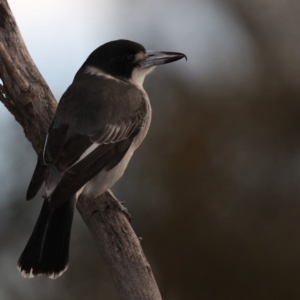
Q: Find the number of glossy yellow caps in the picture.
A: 0